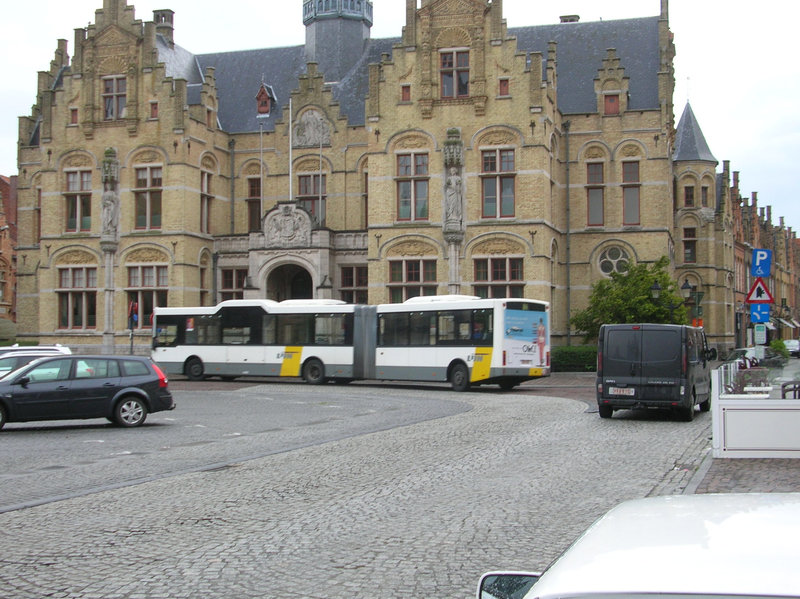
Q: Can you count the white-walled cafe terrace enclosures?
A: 1